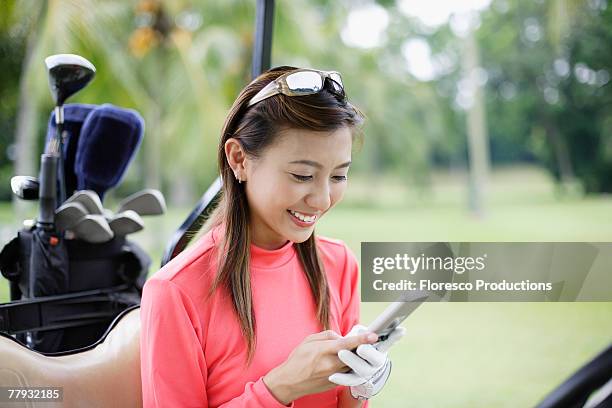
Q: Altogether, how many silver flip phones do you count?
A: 1